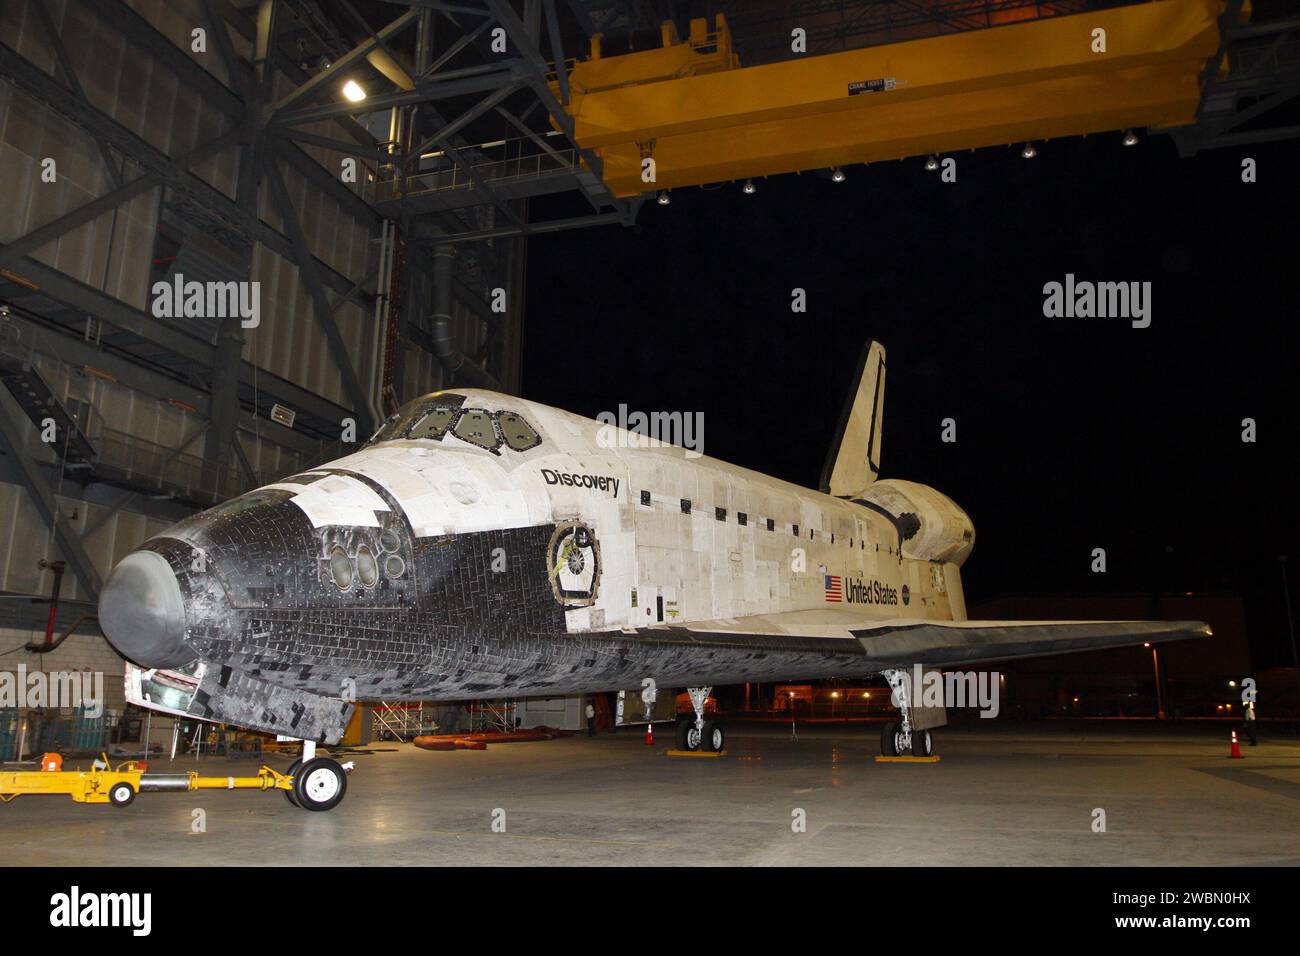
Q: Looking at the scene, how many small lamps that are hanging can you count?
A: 6